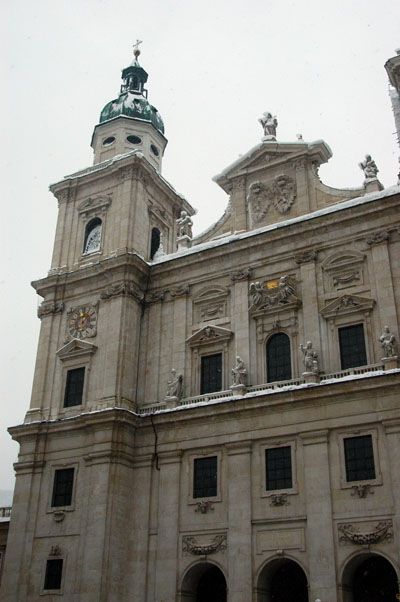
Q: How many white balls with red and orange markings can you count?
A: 0